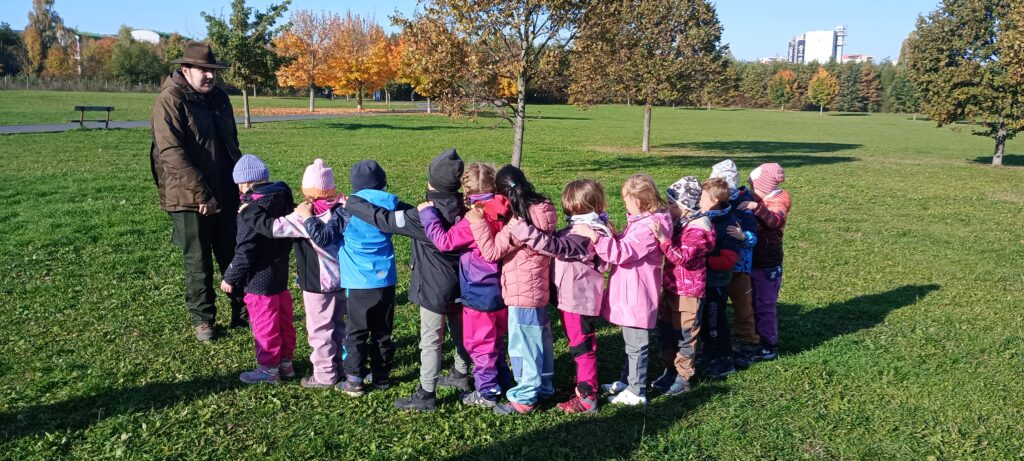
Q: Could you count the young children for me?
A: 12